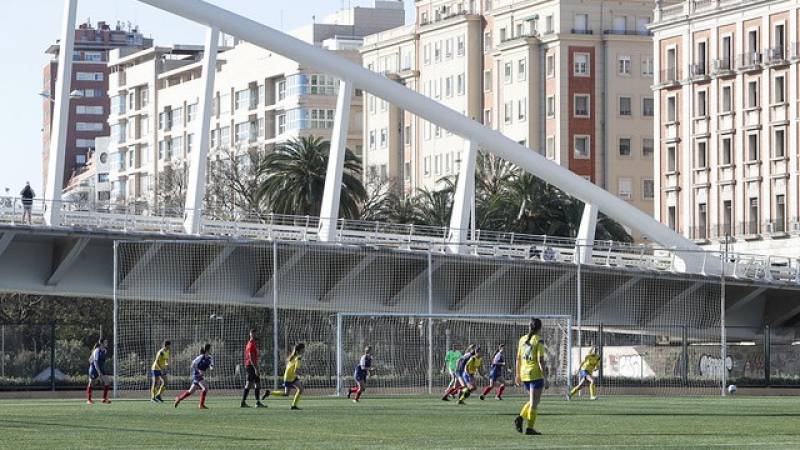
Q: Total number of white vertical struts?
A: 5